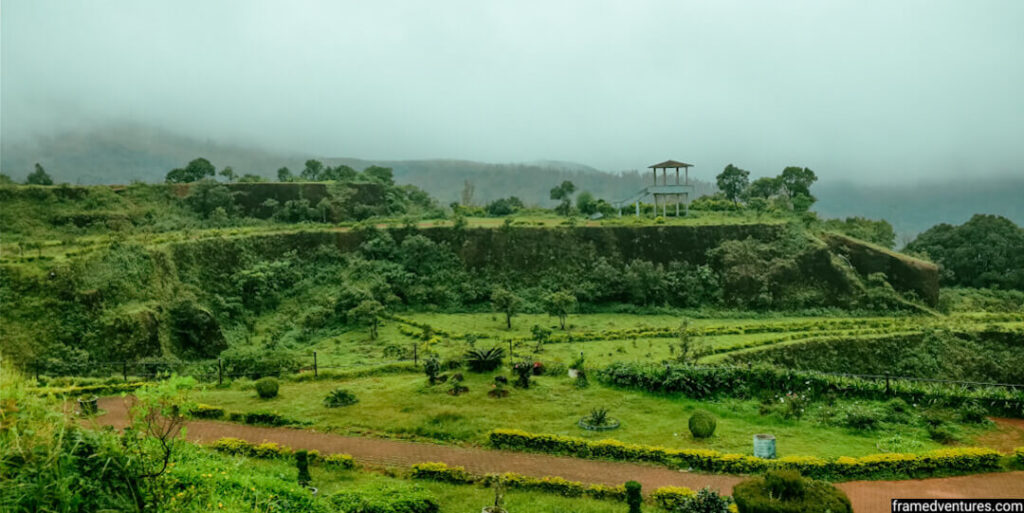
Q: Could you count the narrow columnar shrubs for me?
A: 2